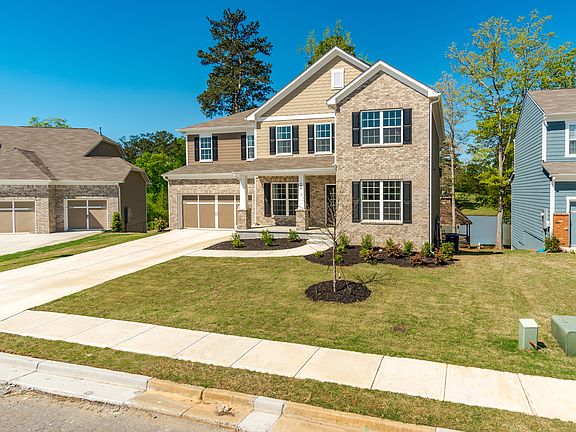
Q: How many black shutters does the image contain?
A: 13